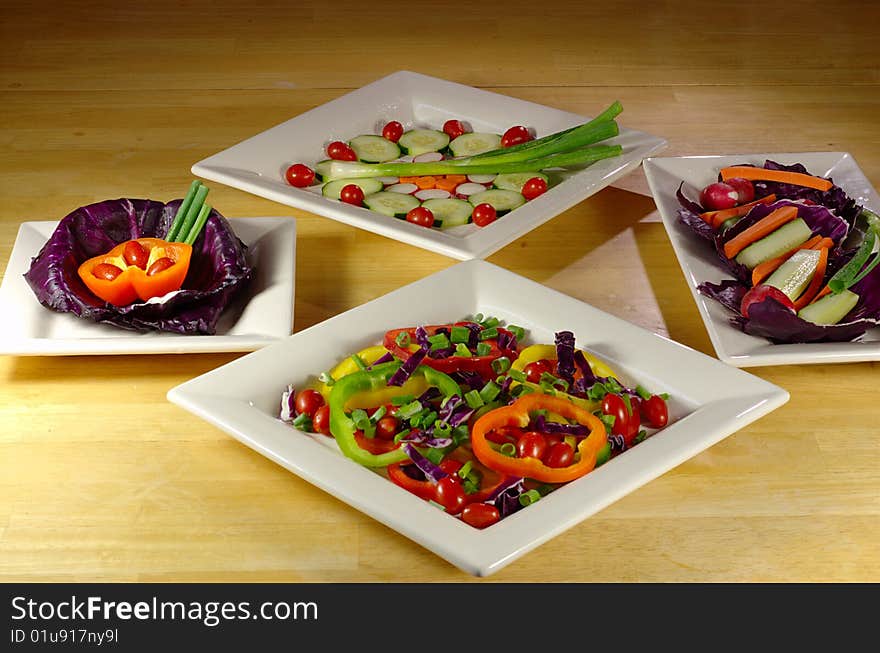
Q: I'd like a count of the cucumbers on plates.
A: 12